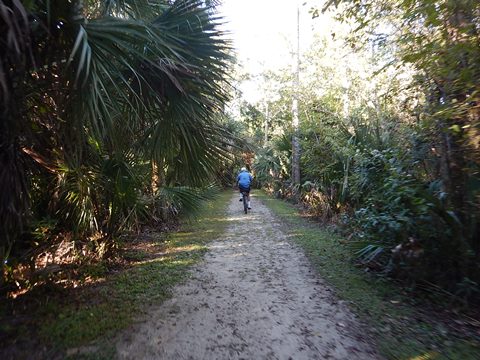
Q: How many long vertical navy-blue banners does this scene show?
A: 0